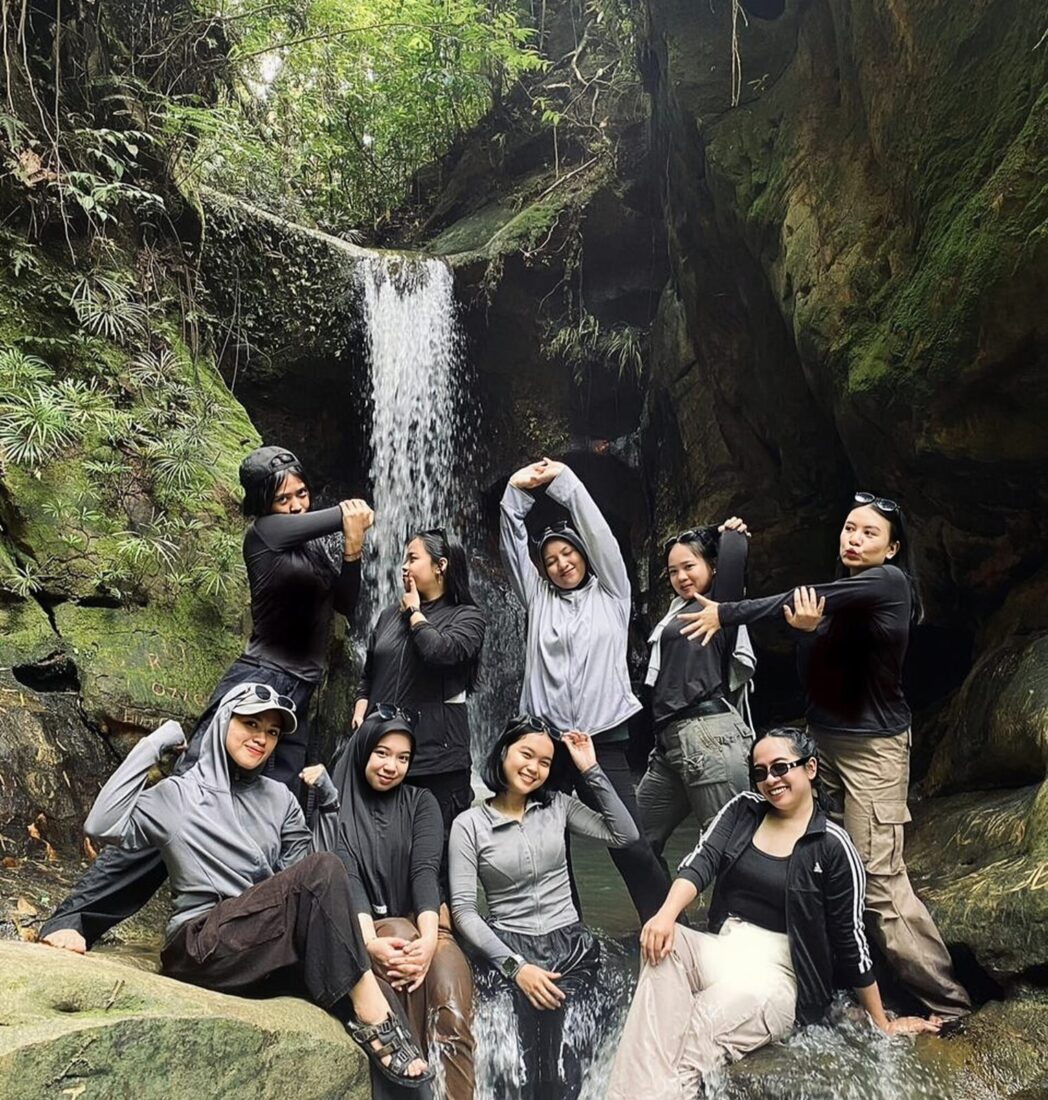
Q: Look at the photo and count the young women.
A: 9